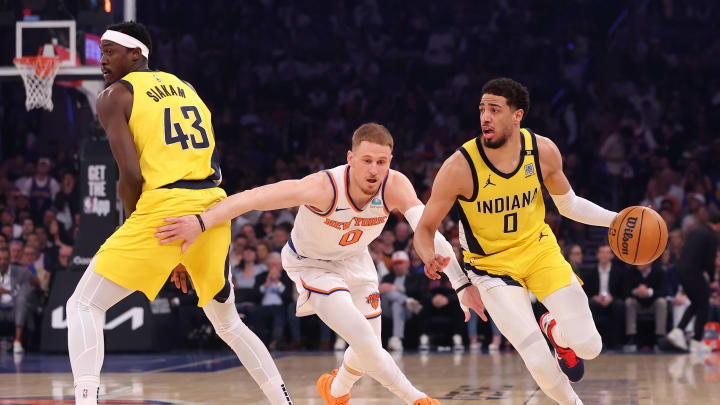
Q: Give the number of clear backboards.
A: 1